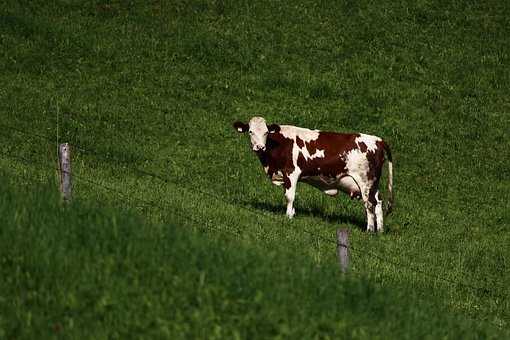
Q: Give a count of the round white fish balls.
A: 0